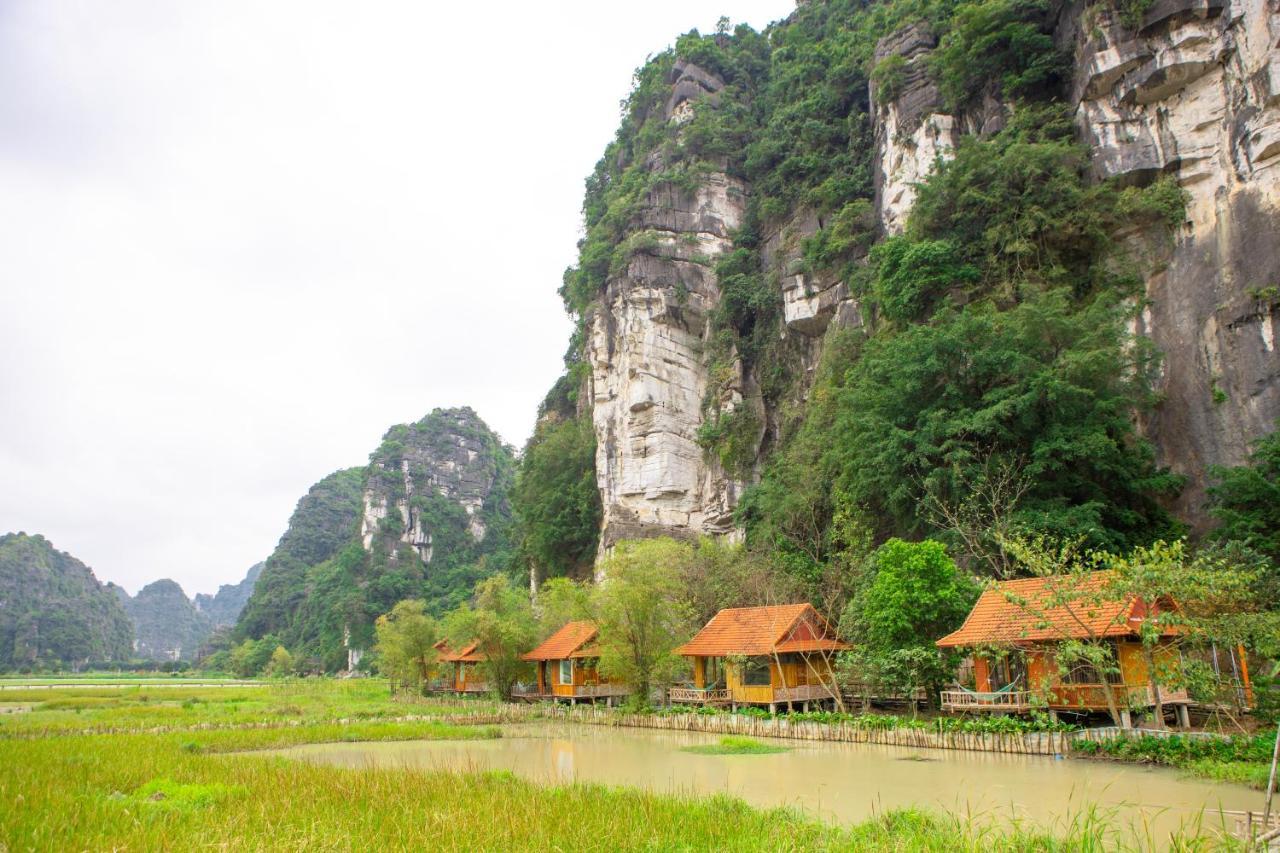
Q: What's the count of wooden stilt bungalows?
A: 4